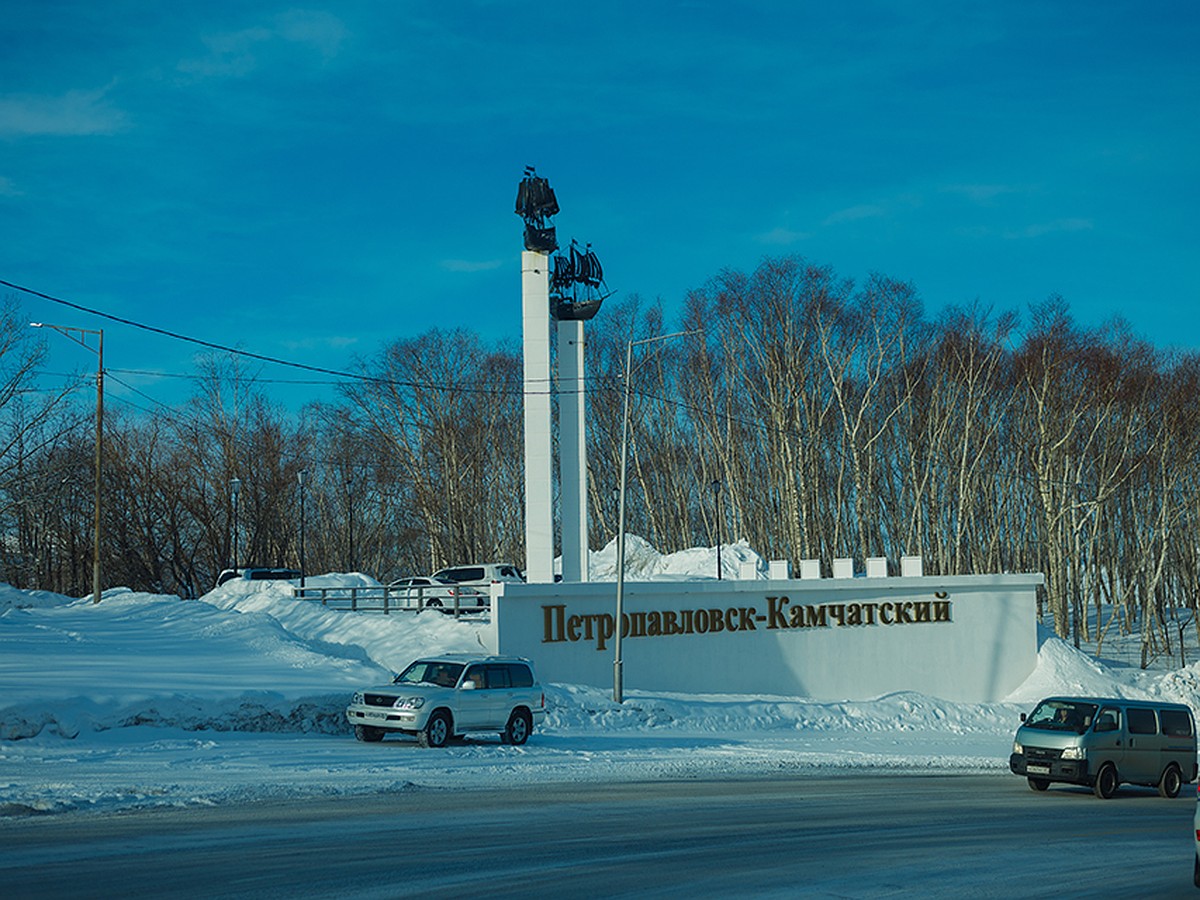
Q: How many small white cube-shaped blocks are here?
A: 6